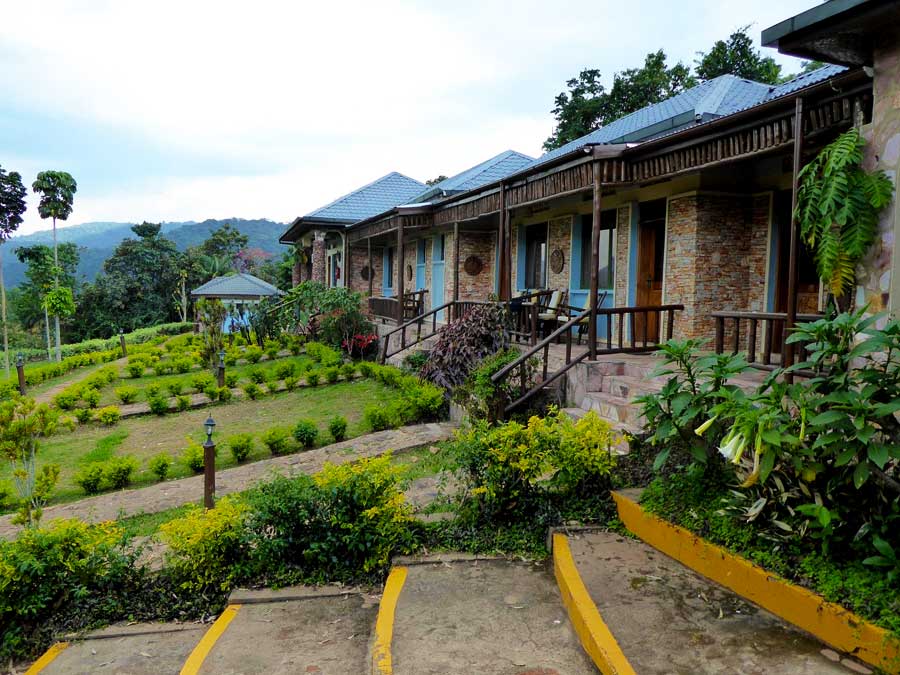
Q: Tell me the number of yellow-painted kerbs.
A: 5